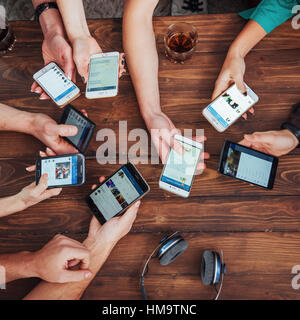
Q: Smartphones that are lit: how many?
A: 8